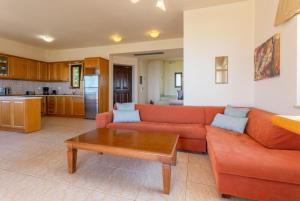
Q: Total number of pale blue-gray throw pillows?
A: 4